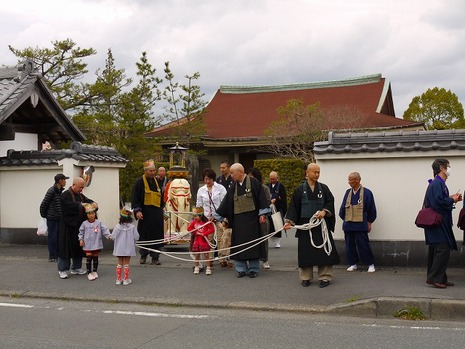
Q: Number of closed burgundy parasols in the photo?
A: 0